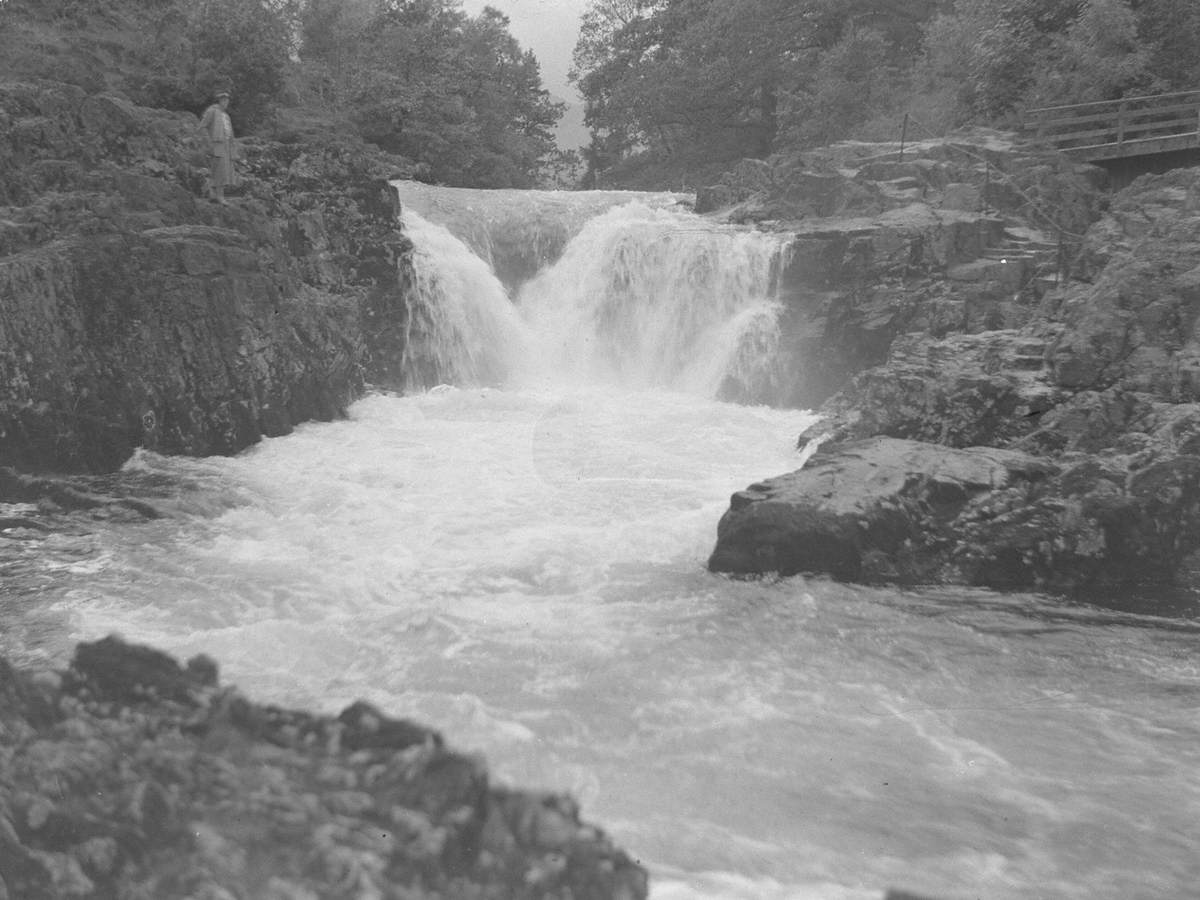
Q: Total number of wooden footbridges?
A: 1